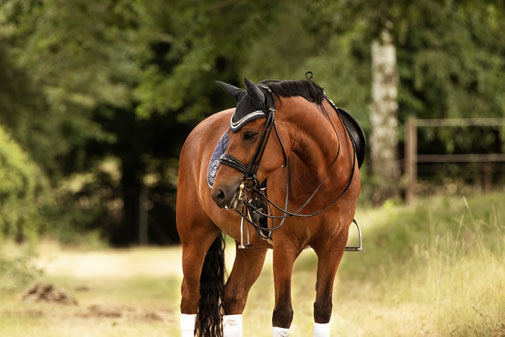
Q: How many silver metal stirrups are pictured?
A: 2